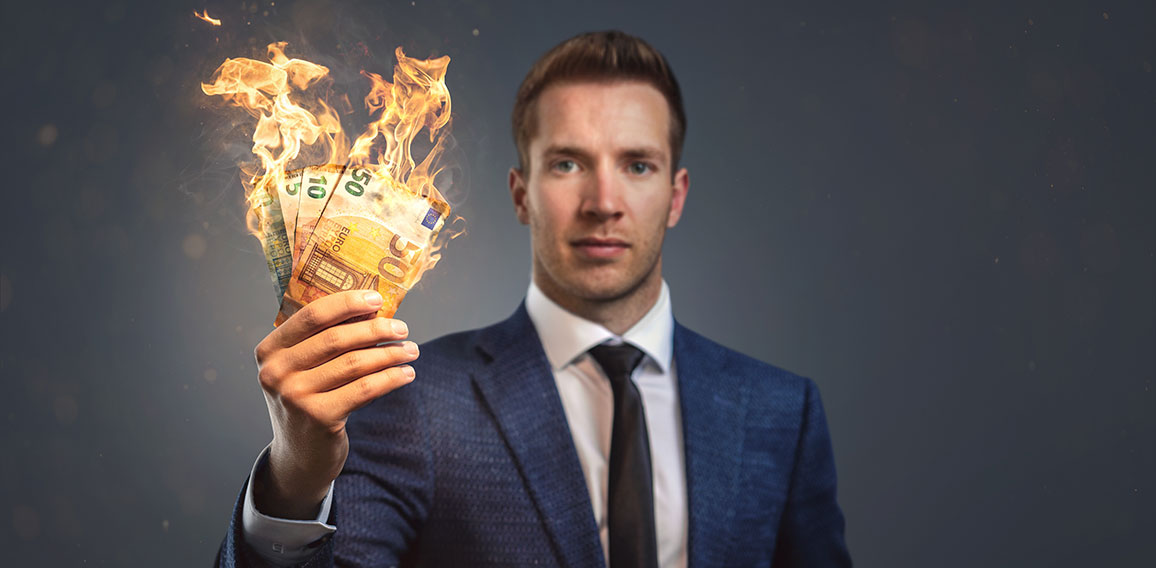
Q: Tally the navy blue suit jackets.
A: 1